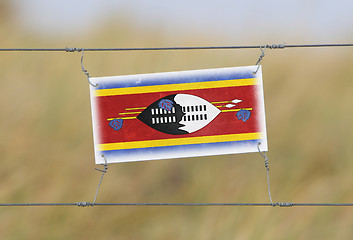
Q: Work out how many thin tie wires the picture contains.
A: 4